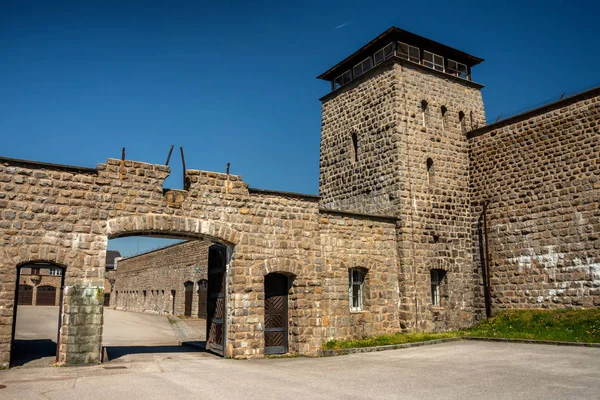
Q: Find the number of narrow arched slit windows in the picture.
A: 5